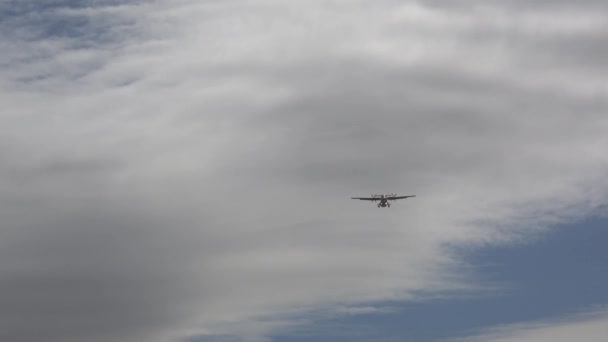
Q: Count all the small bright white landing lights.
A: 2